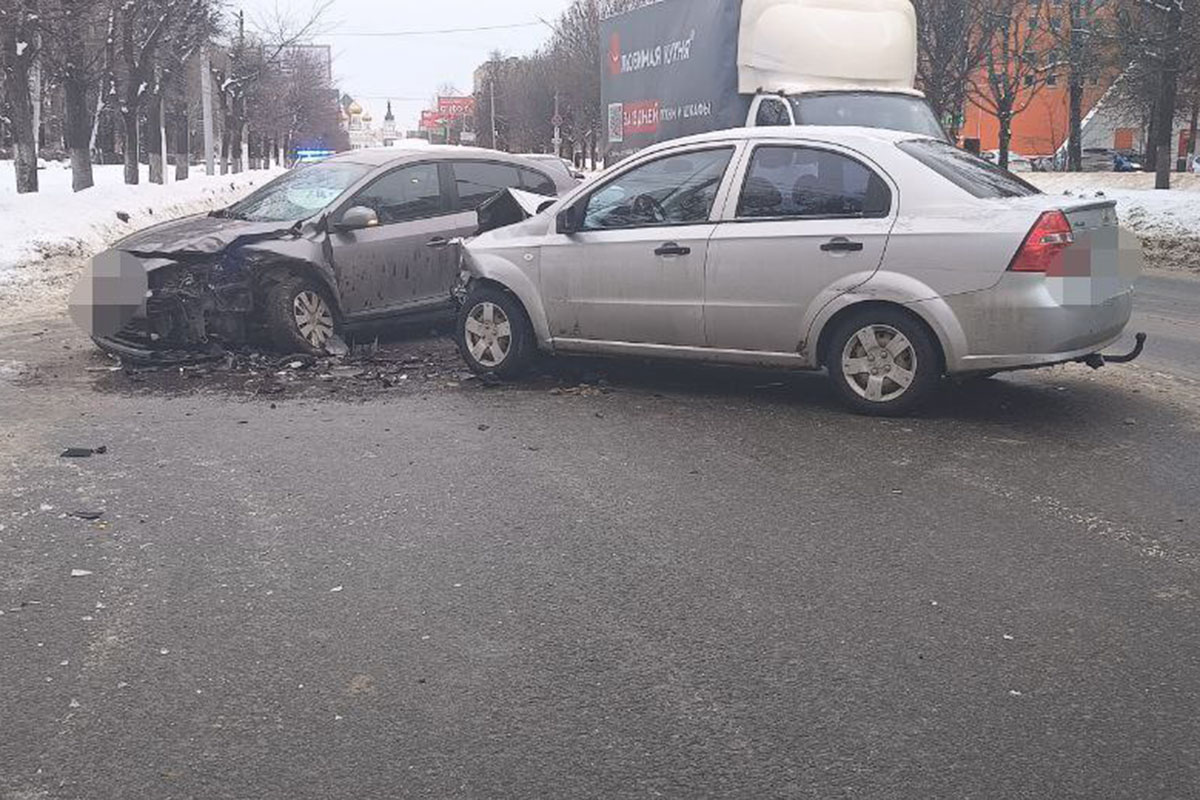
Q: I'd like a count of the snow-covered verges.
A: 2